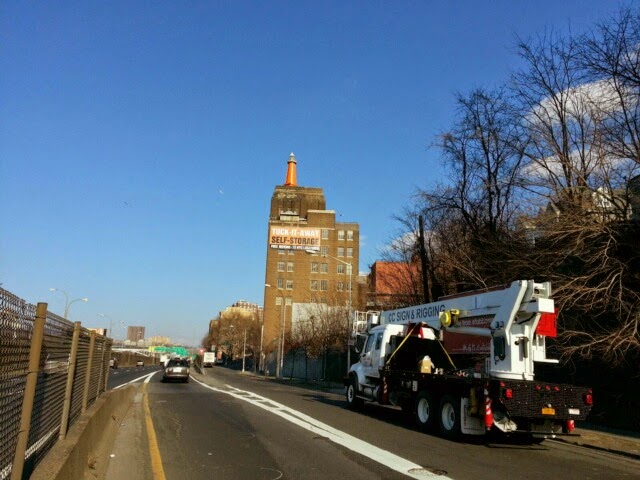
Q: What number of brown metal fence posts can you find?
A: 5